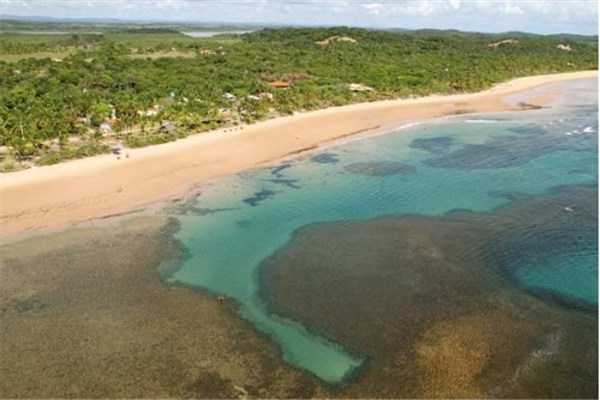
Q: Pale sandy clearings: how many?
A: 3